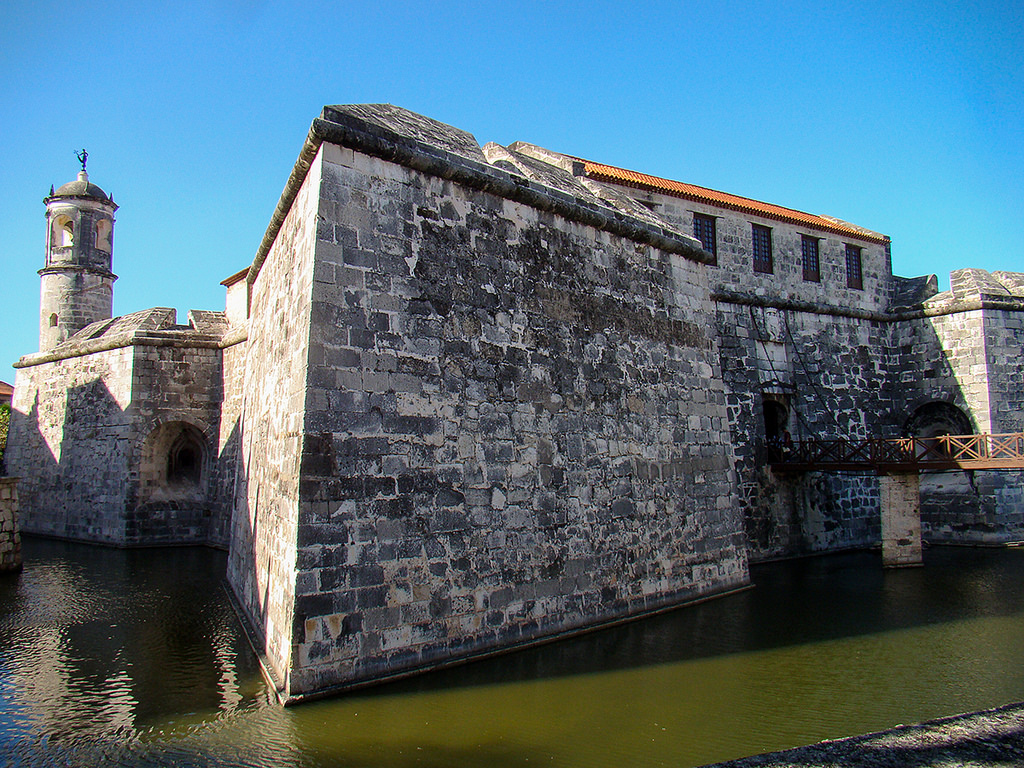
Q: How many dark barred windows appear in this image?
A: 4